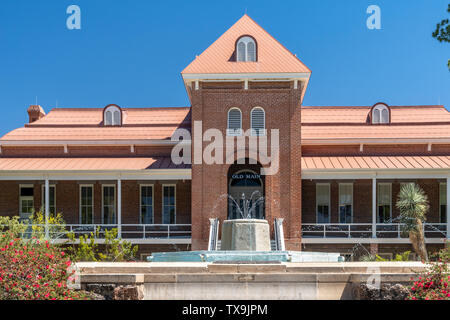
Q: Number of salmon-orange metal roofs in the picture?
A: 5